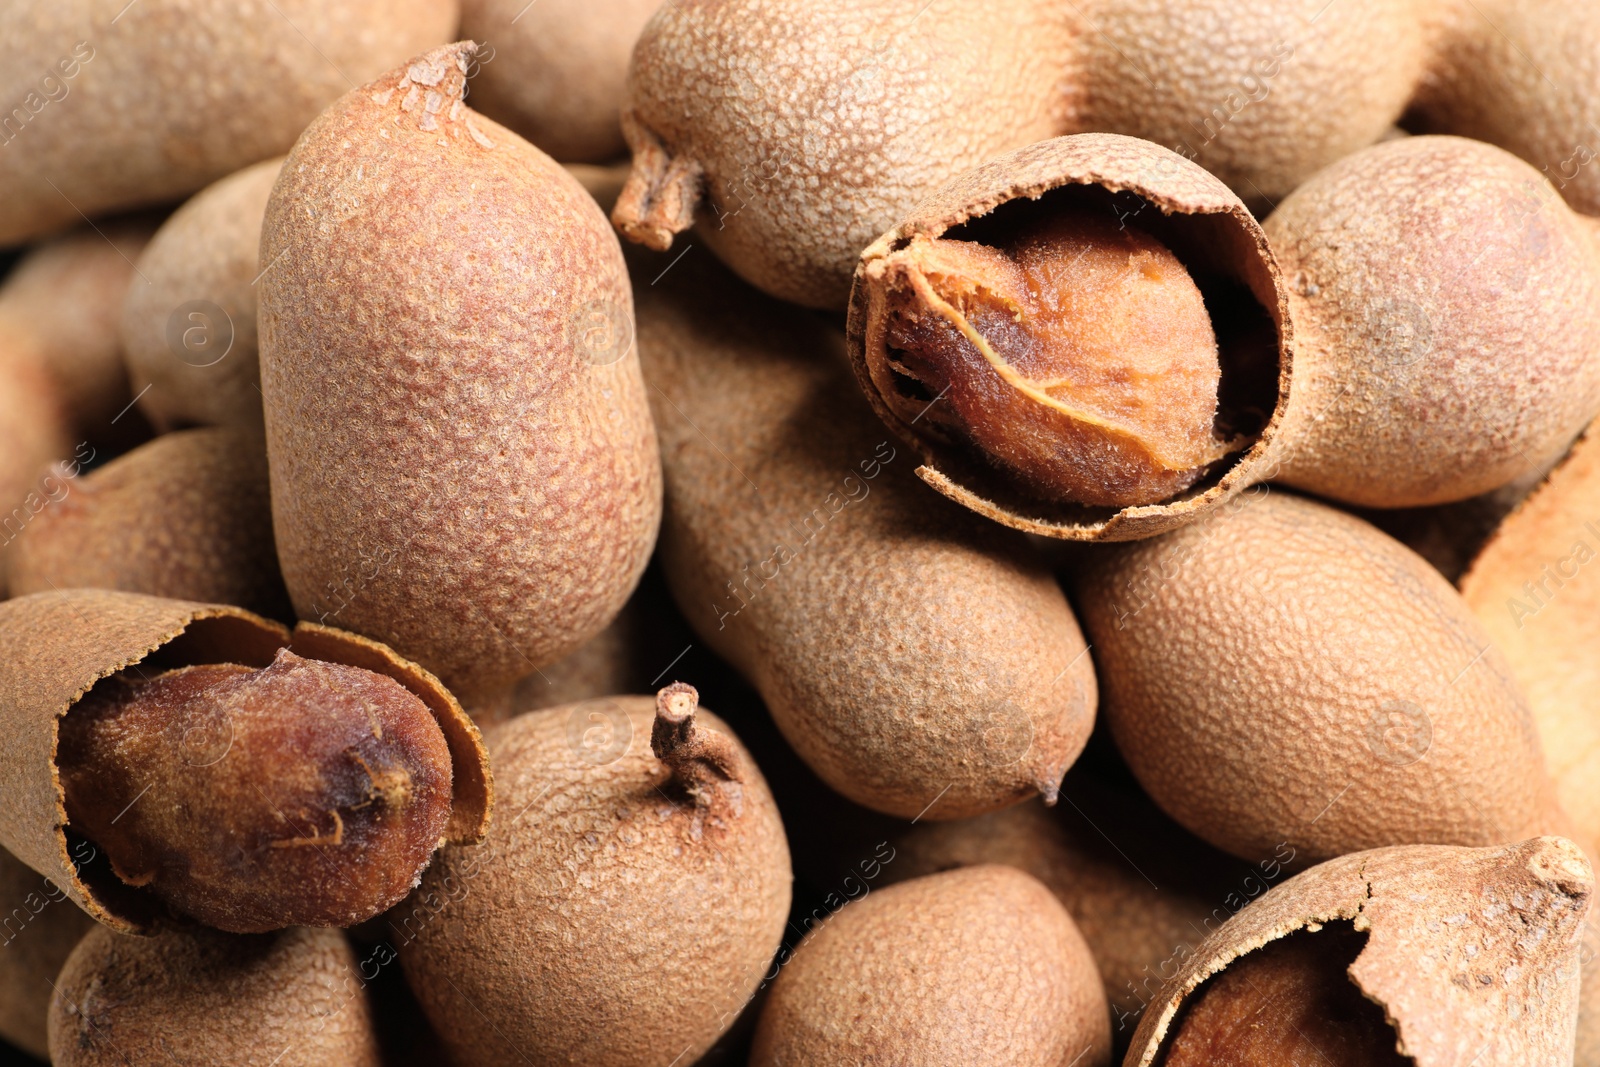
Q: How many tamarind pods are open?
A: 3